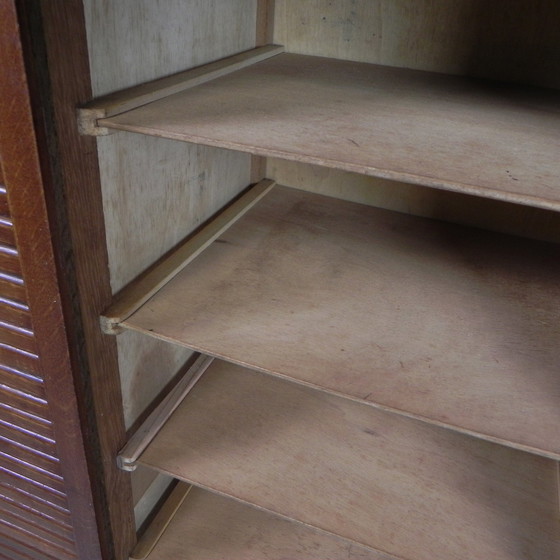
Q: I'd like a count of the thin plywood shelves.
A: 4